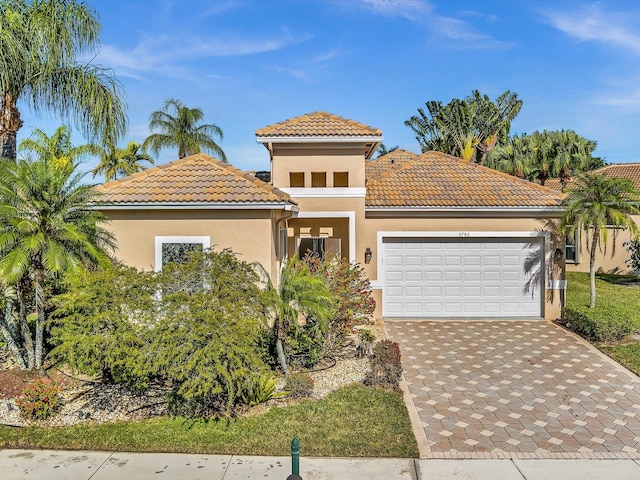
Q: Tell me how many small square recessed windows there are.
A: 3